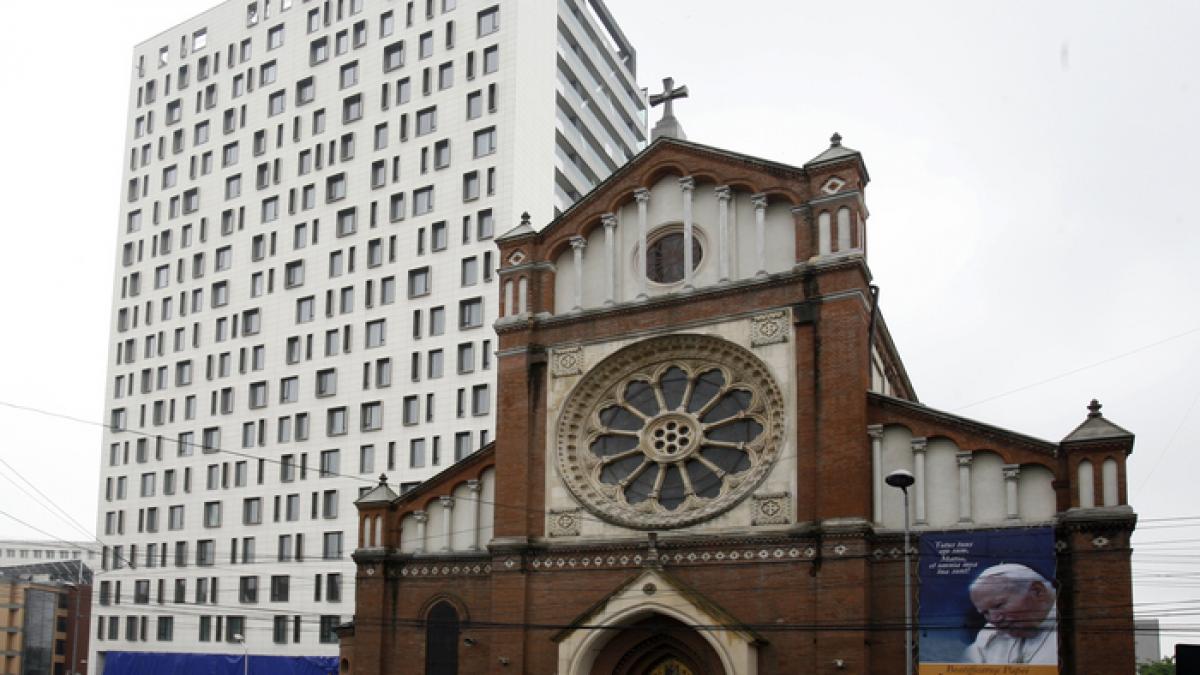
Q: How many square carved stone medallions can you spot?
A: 4